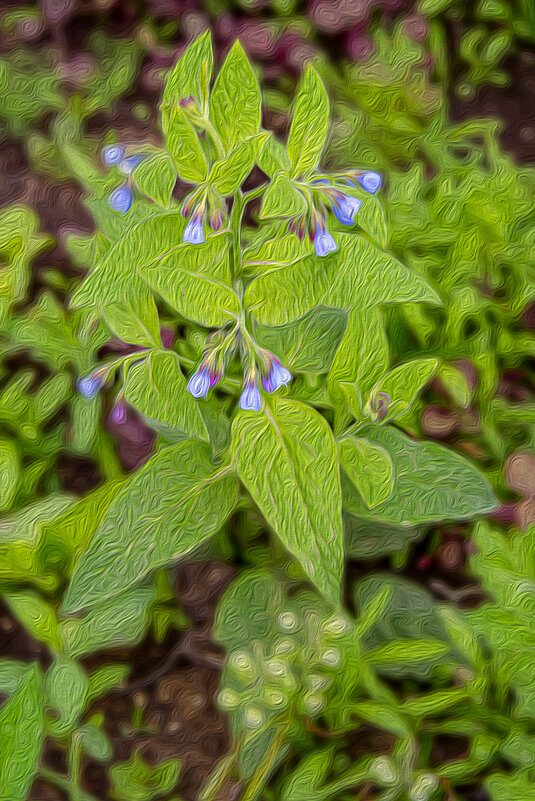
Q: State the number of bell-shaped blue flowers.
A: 11